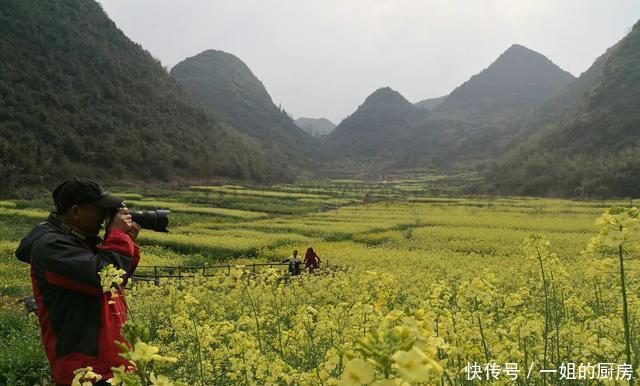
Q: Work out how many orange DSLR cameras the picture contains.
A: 0